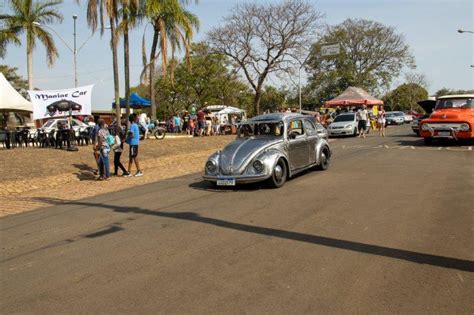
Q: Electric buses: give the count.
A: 0